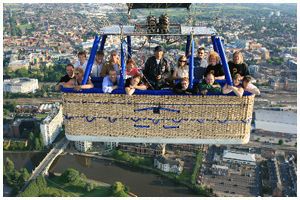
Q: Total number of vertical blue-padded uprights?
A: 8